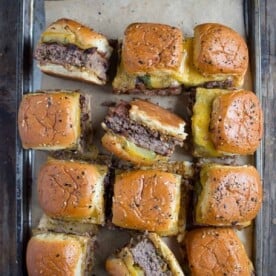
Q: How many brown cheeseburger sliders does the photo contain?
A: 12